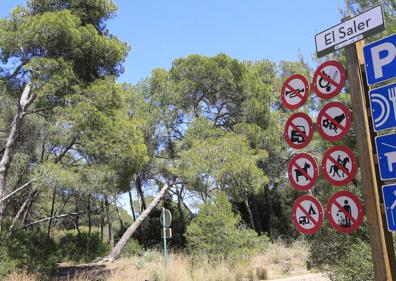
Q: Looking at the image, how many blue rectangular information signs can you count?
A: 4